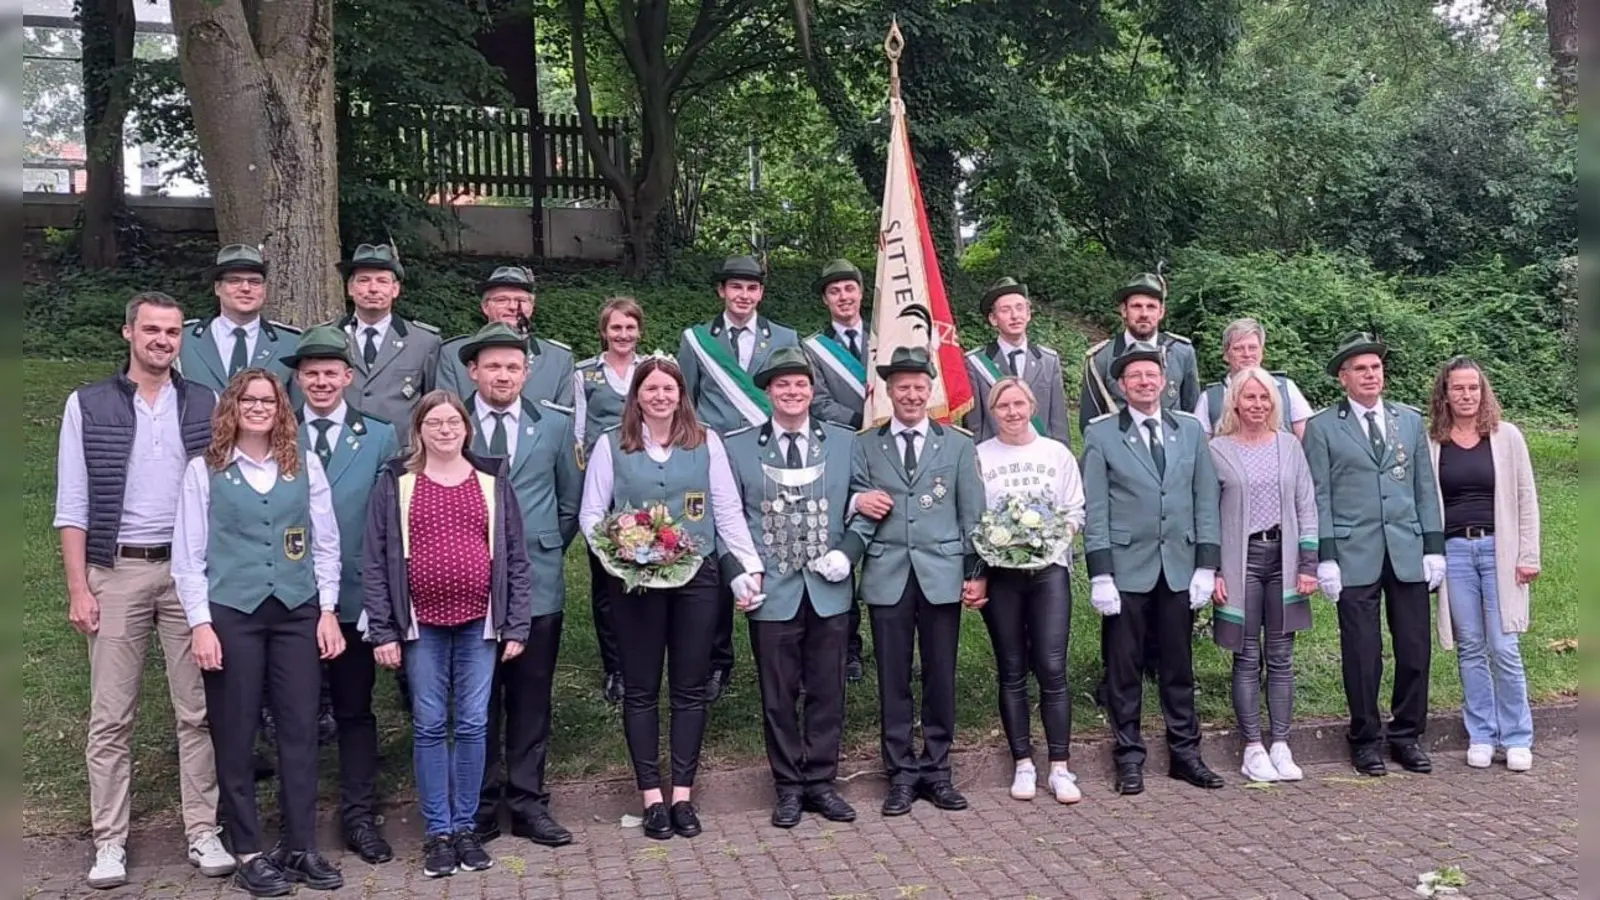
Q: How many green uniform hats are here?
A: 13